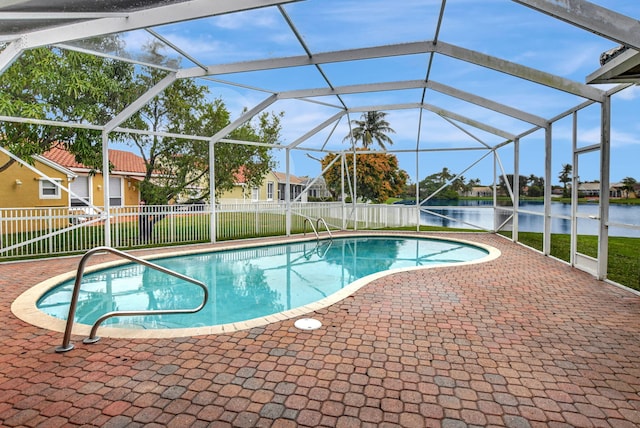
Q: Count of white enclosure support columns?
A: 11